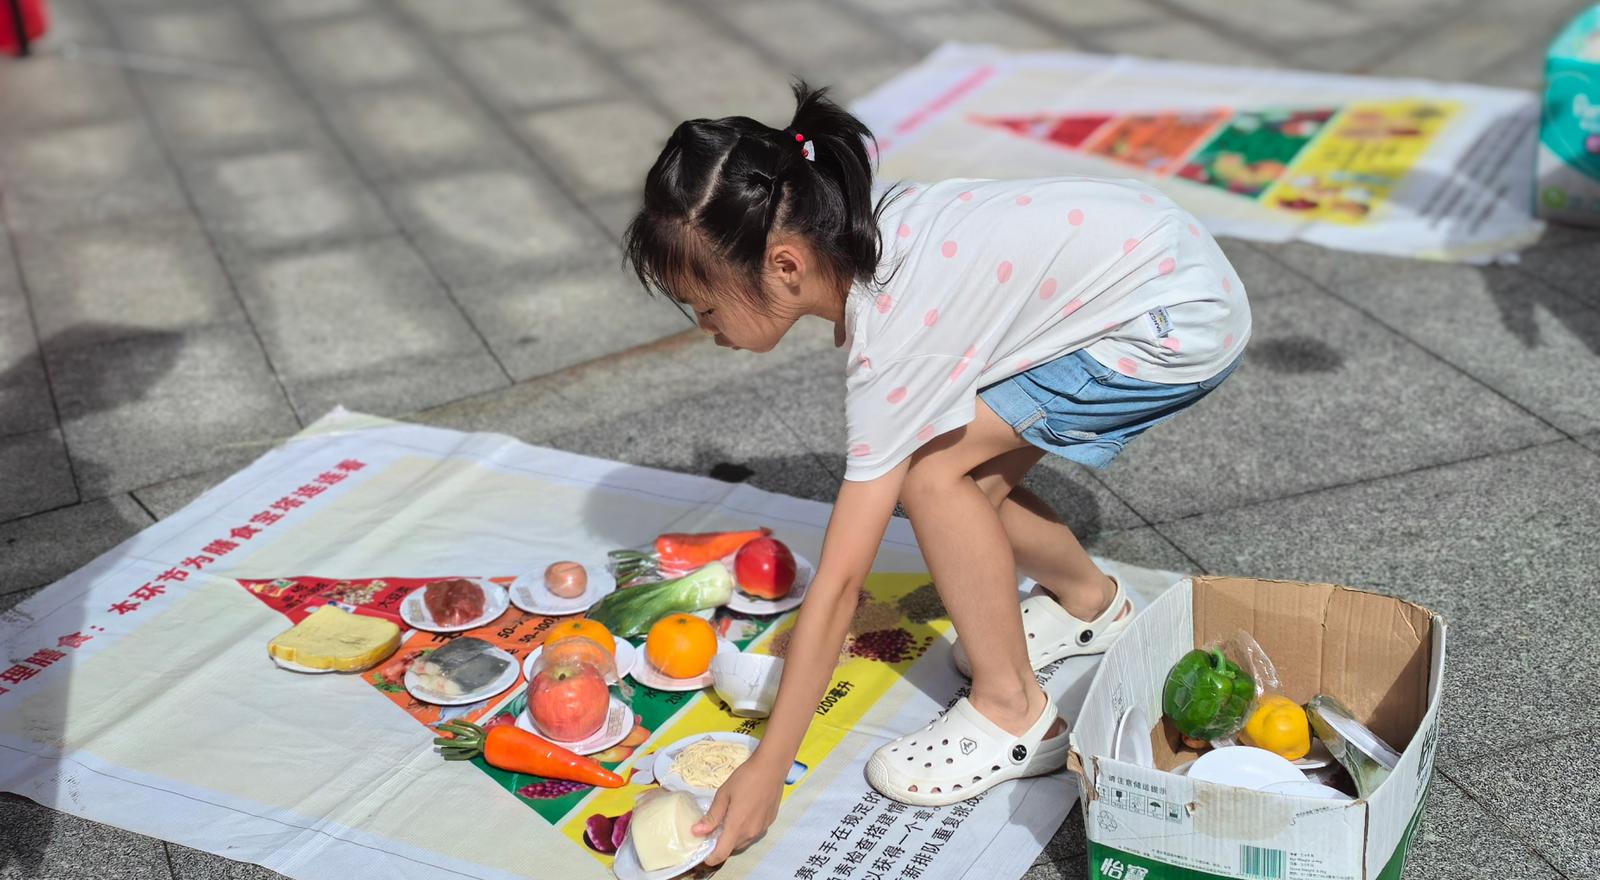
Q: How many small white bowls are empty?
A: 1